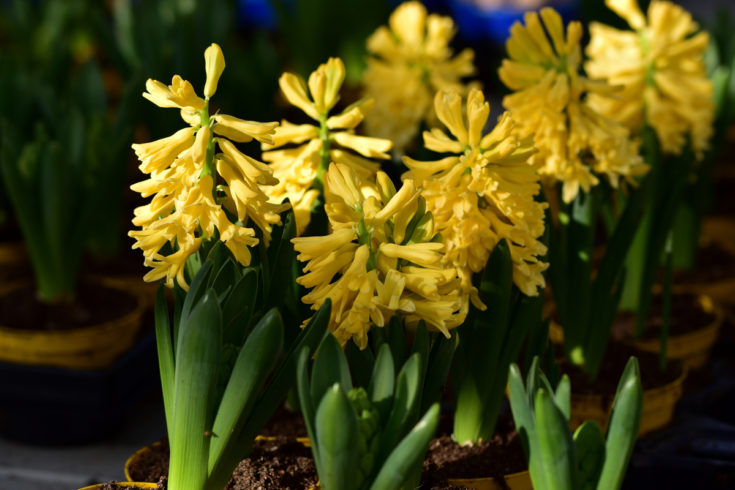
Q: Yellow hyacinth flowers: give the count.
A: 7